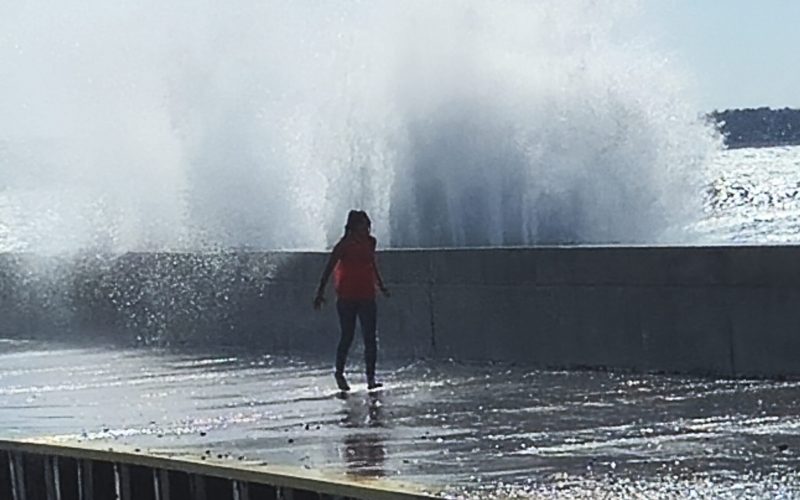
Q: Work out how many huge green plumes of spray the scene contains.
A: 0